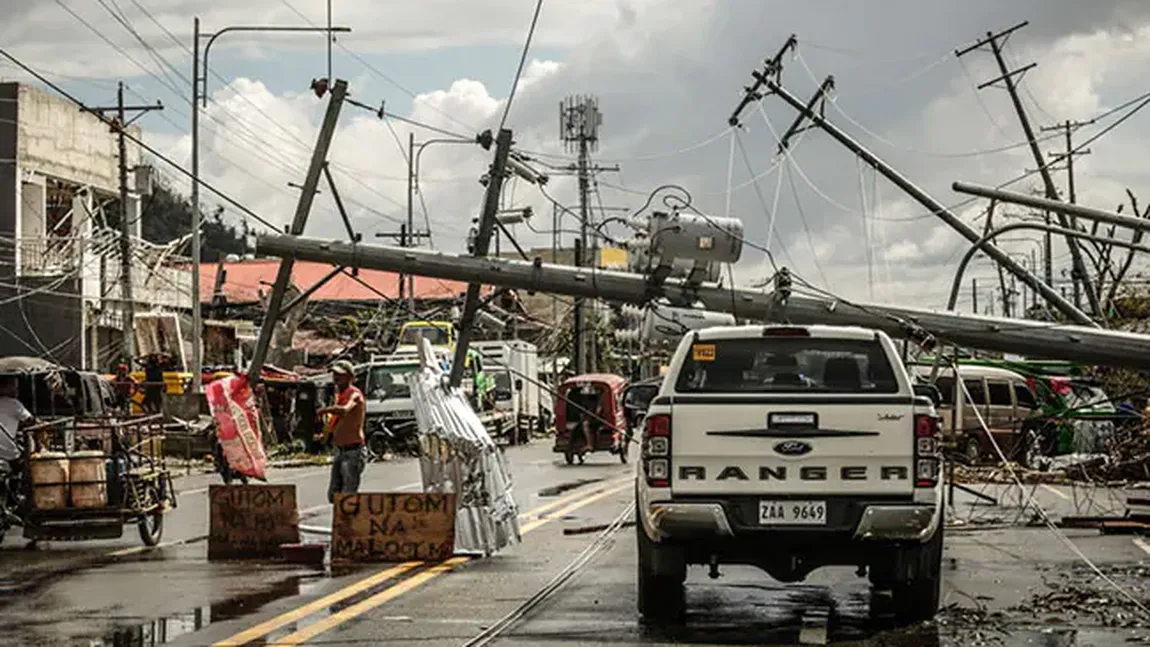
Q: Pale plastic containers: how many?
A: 2